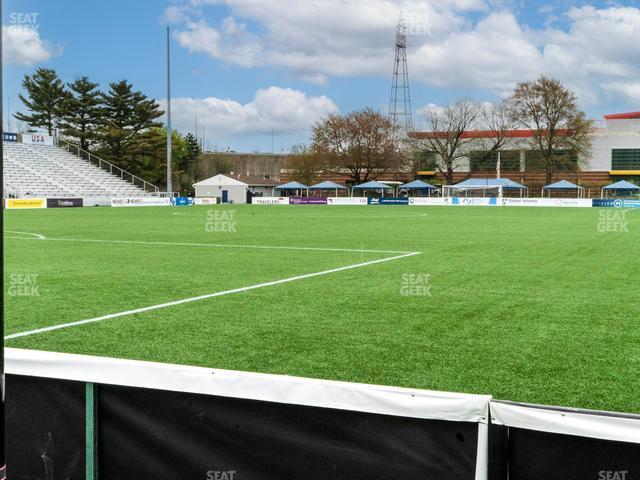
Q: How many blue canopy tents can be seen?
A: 7